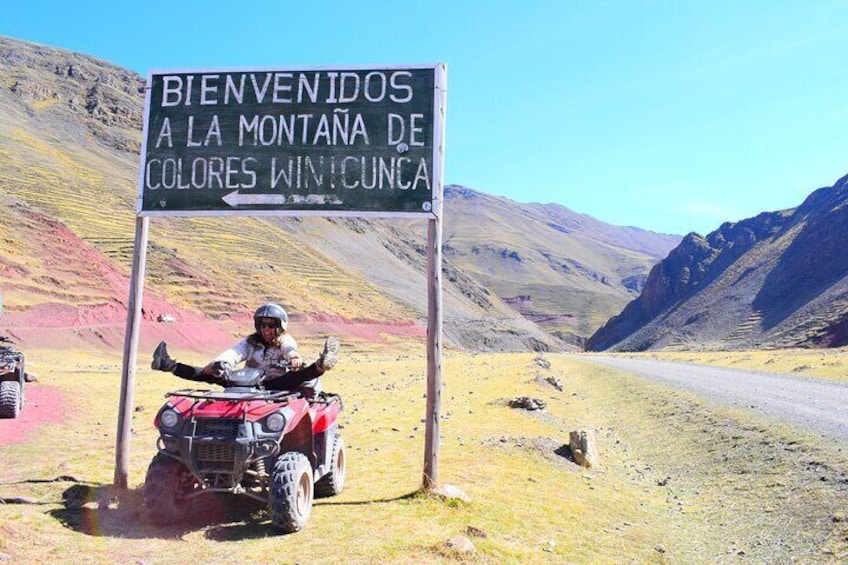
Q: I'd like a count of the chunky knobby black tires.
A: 4